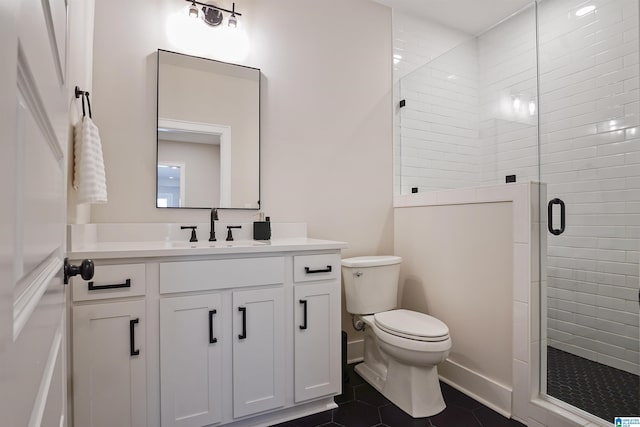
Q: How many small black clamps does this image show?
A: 3